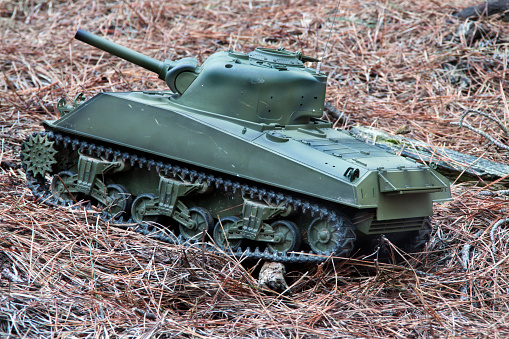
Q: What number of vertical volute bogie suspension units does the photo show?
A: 3